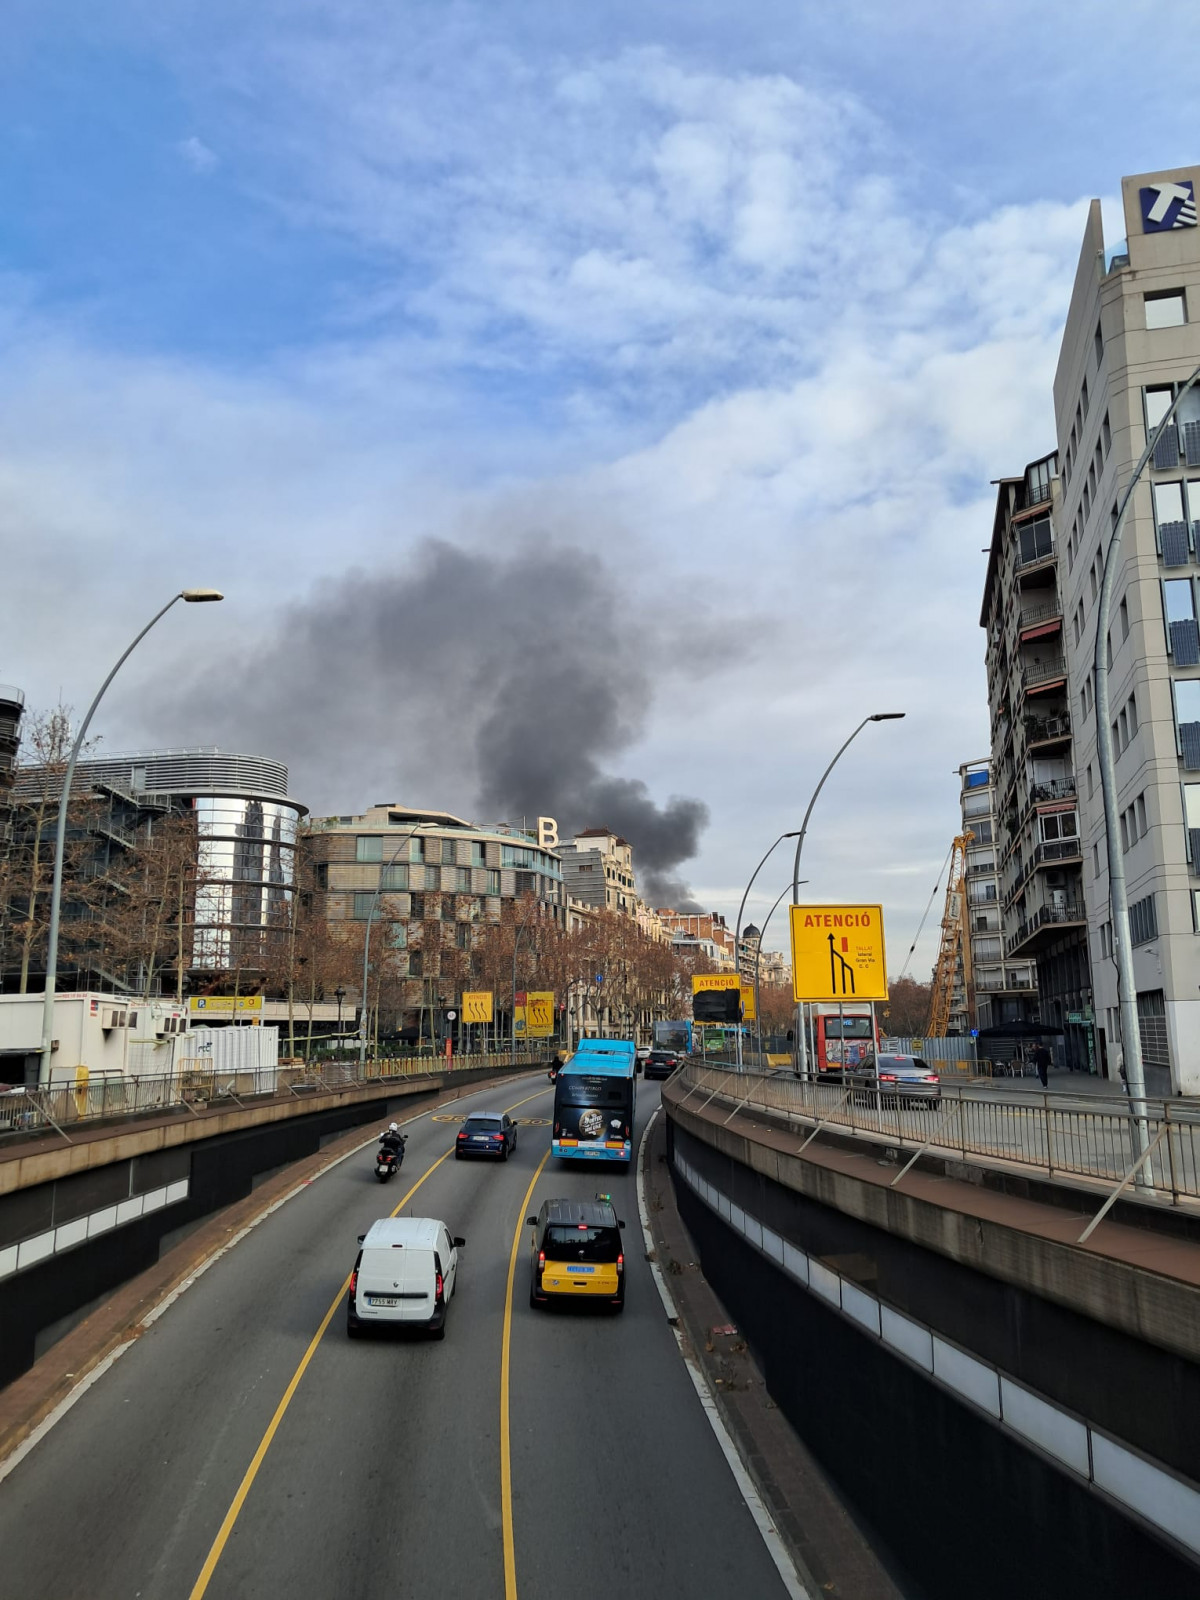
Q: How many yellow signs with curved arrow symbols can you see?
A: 2